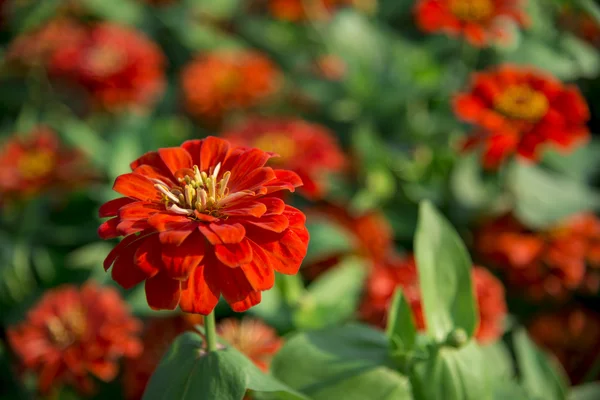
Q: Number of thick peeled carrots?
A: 0